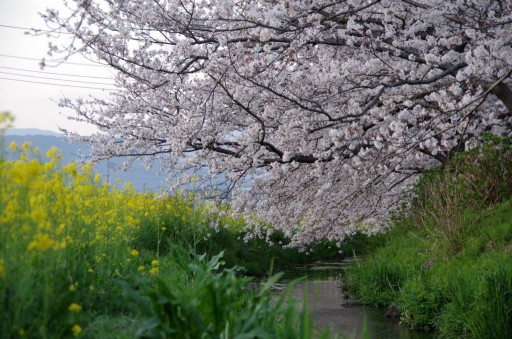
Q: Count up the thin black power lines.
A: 5